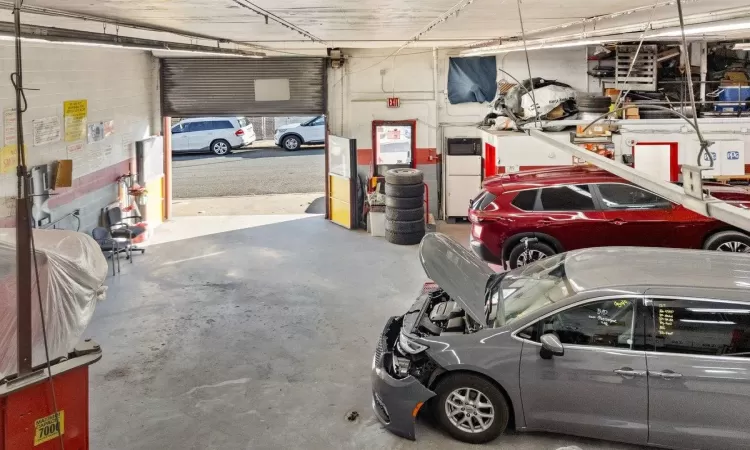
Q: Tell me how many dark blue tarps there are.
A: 1